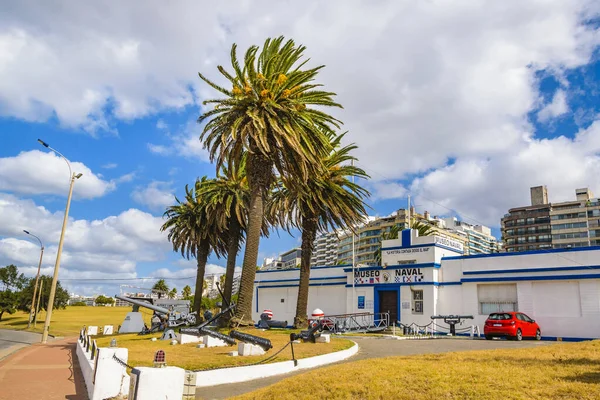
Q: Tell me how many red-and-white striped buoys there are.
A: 2